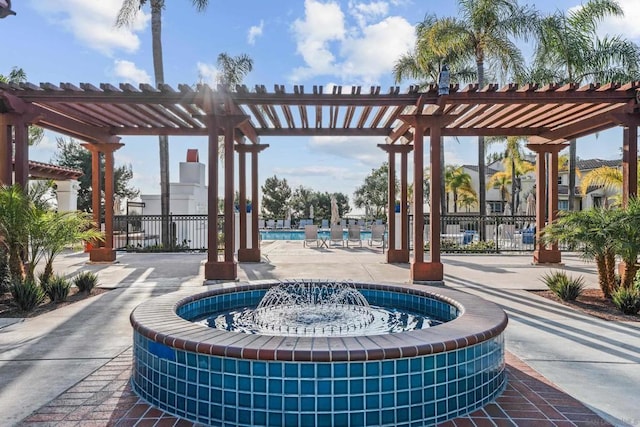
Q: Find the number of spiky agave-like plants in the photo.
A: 5